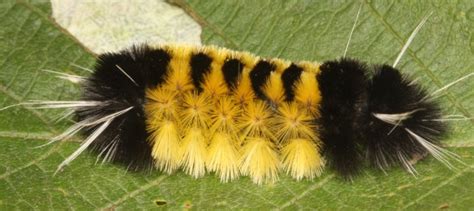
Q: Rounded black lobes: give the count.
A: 4